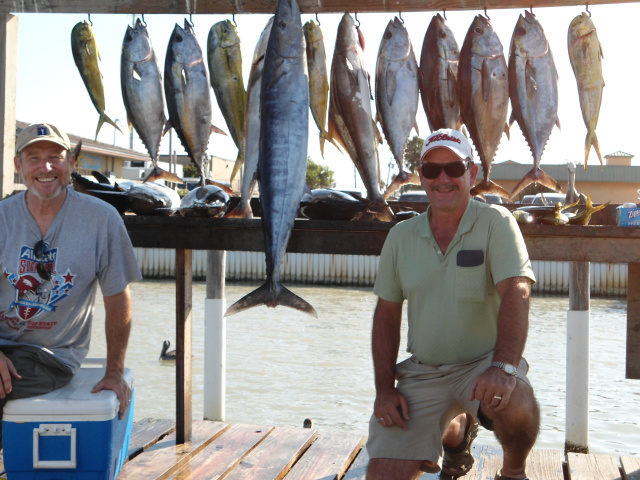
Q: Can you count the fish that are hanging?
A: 13